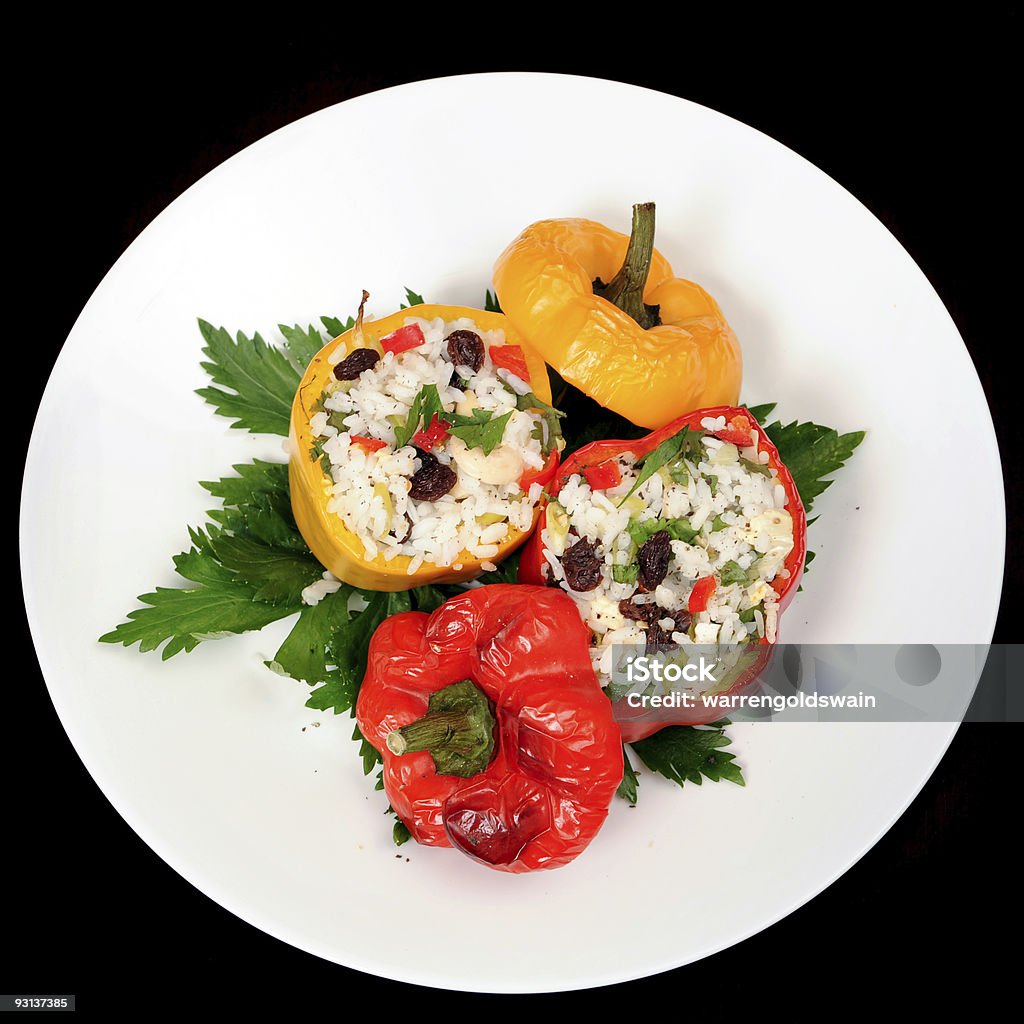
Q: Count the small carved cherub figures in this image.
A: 0